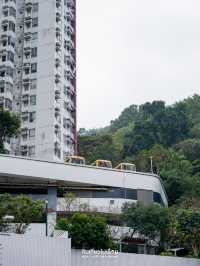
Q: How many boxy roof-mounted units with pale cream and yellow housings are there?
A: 3